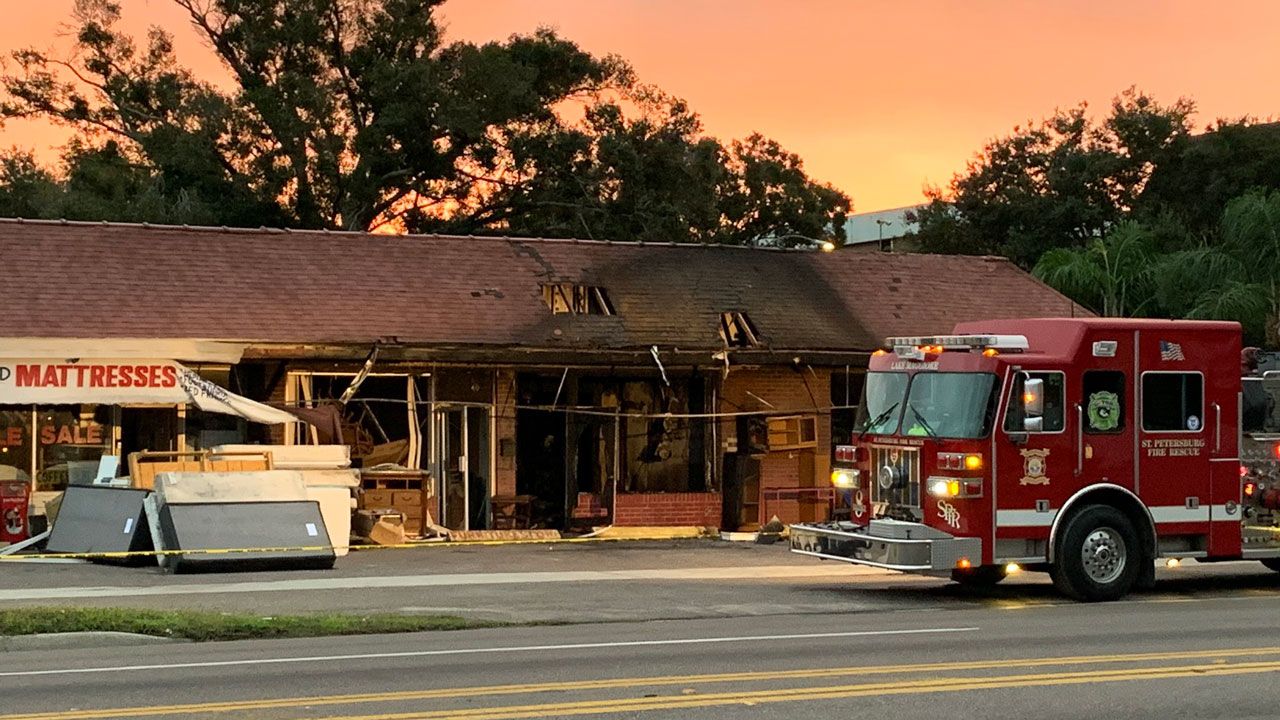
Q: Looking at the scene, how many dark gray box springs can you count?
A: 2